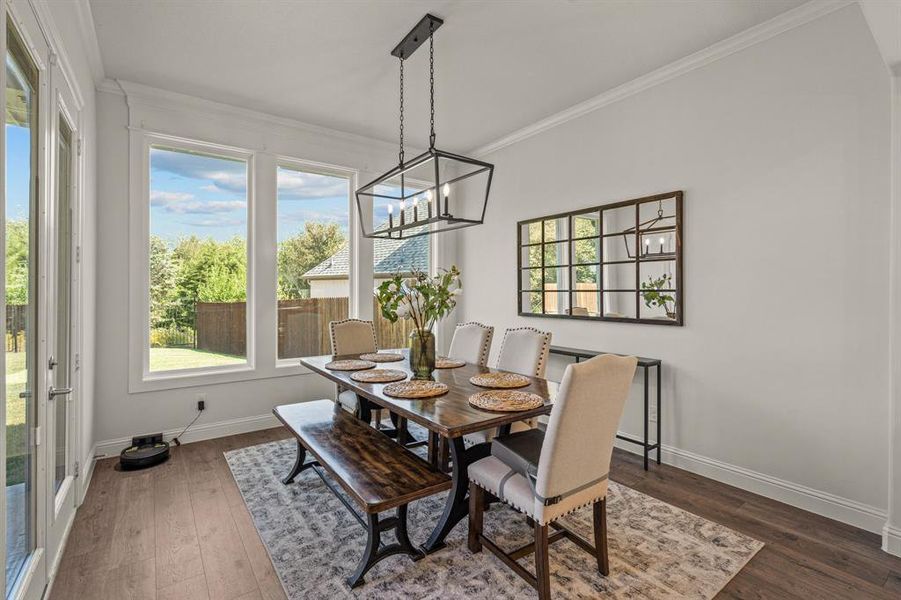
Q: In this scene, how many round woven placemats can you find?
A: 7